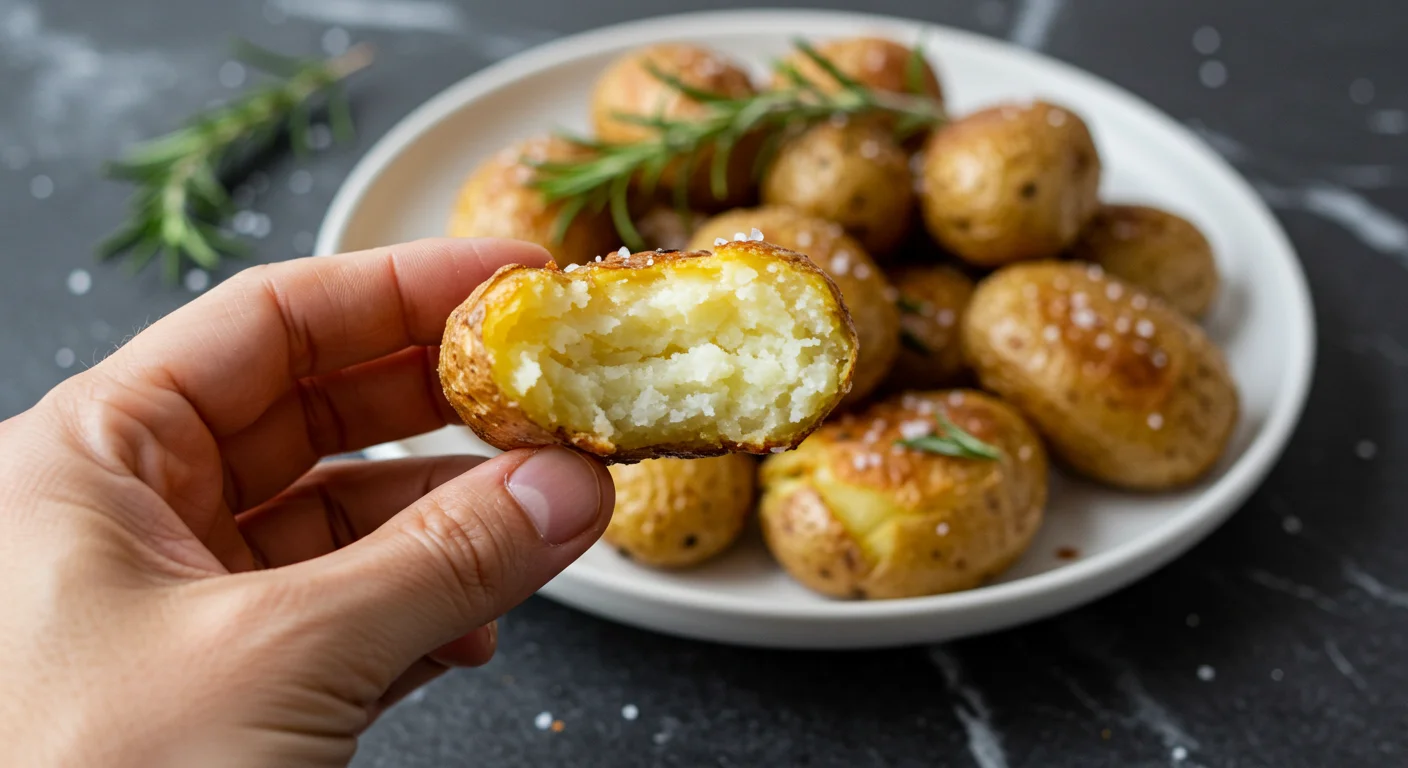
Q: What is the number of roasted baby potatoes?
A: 12